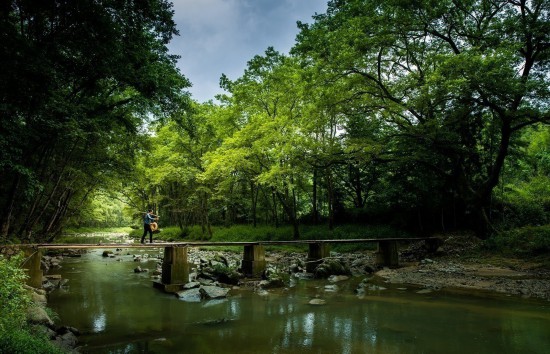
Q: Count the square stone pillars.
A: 5